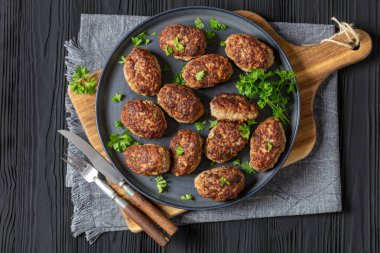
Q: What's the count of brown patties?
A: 12